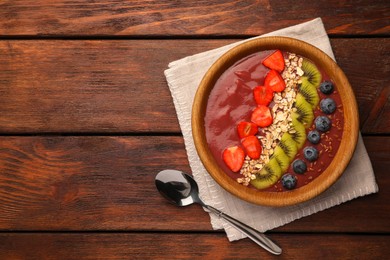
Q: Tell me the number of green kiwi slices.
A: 7